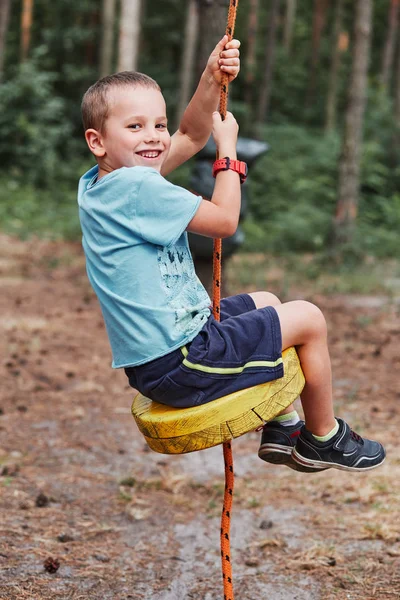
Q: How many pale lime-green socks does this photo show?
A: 2